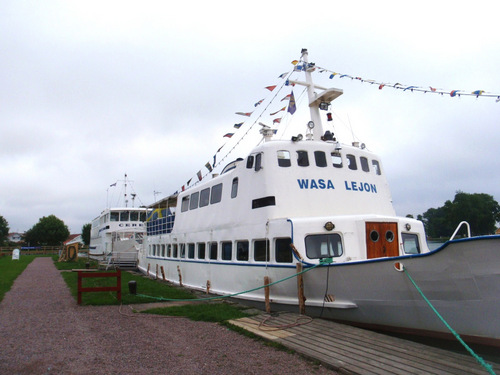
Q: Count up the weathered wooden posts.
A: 7